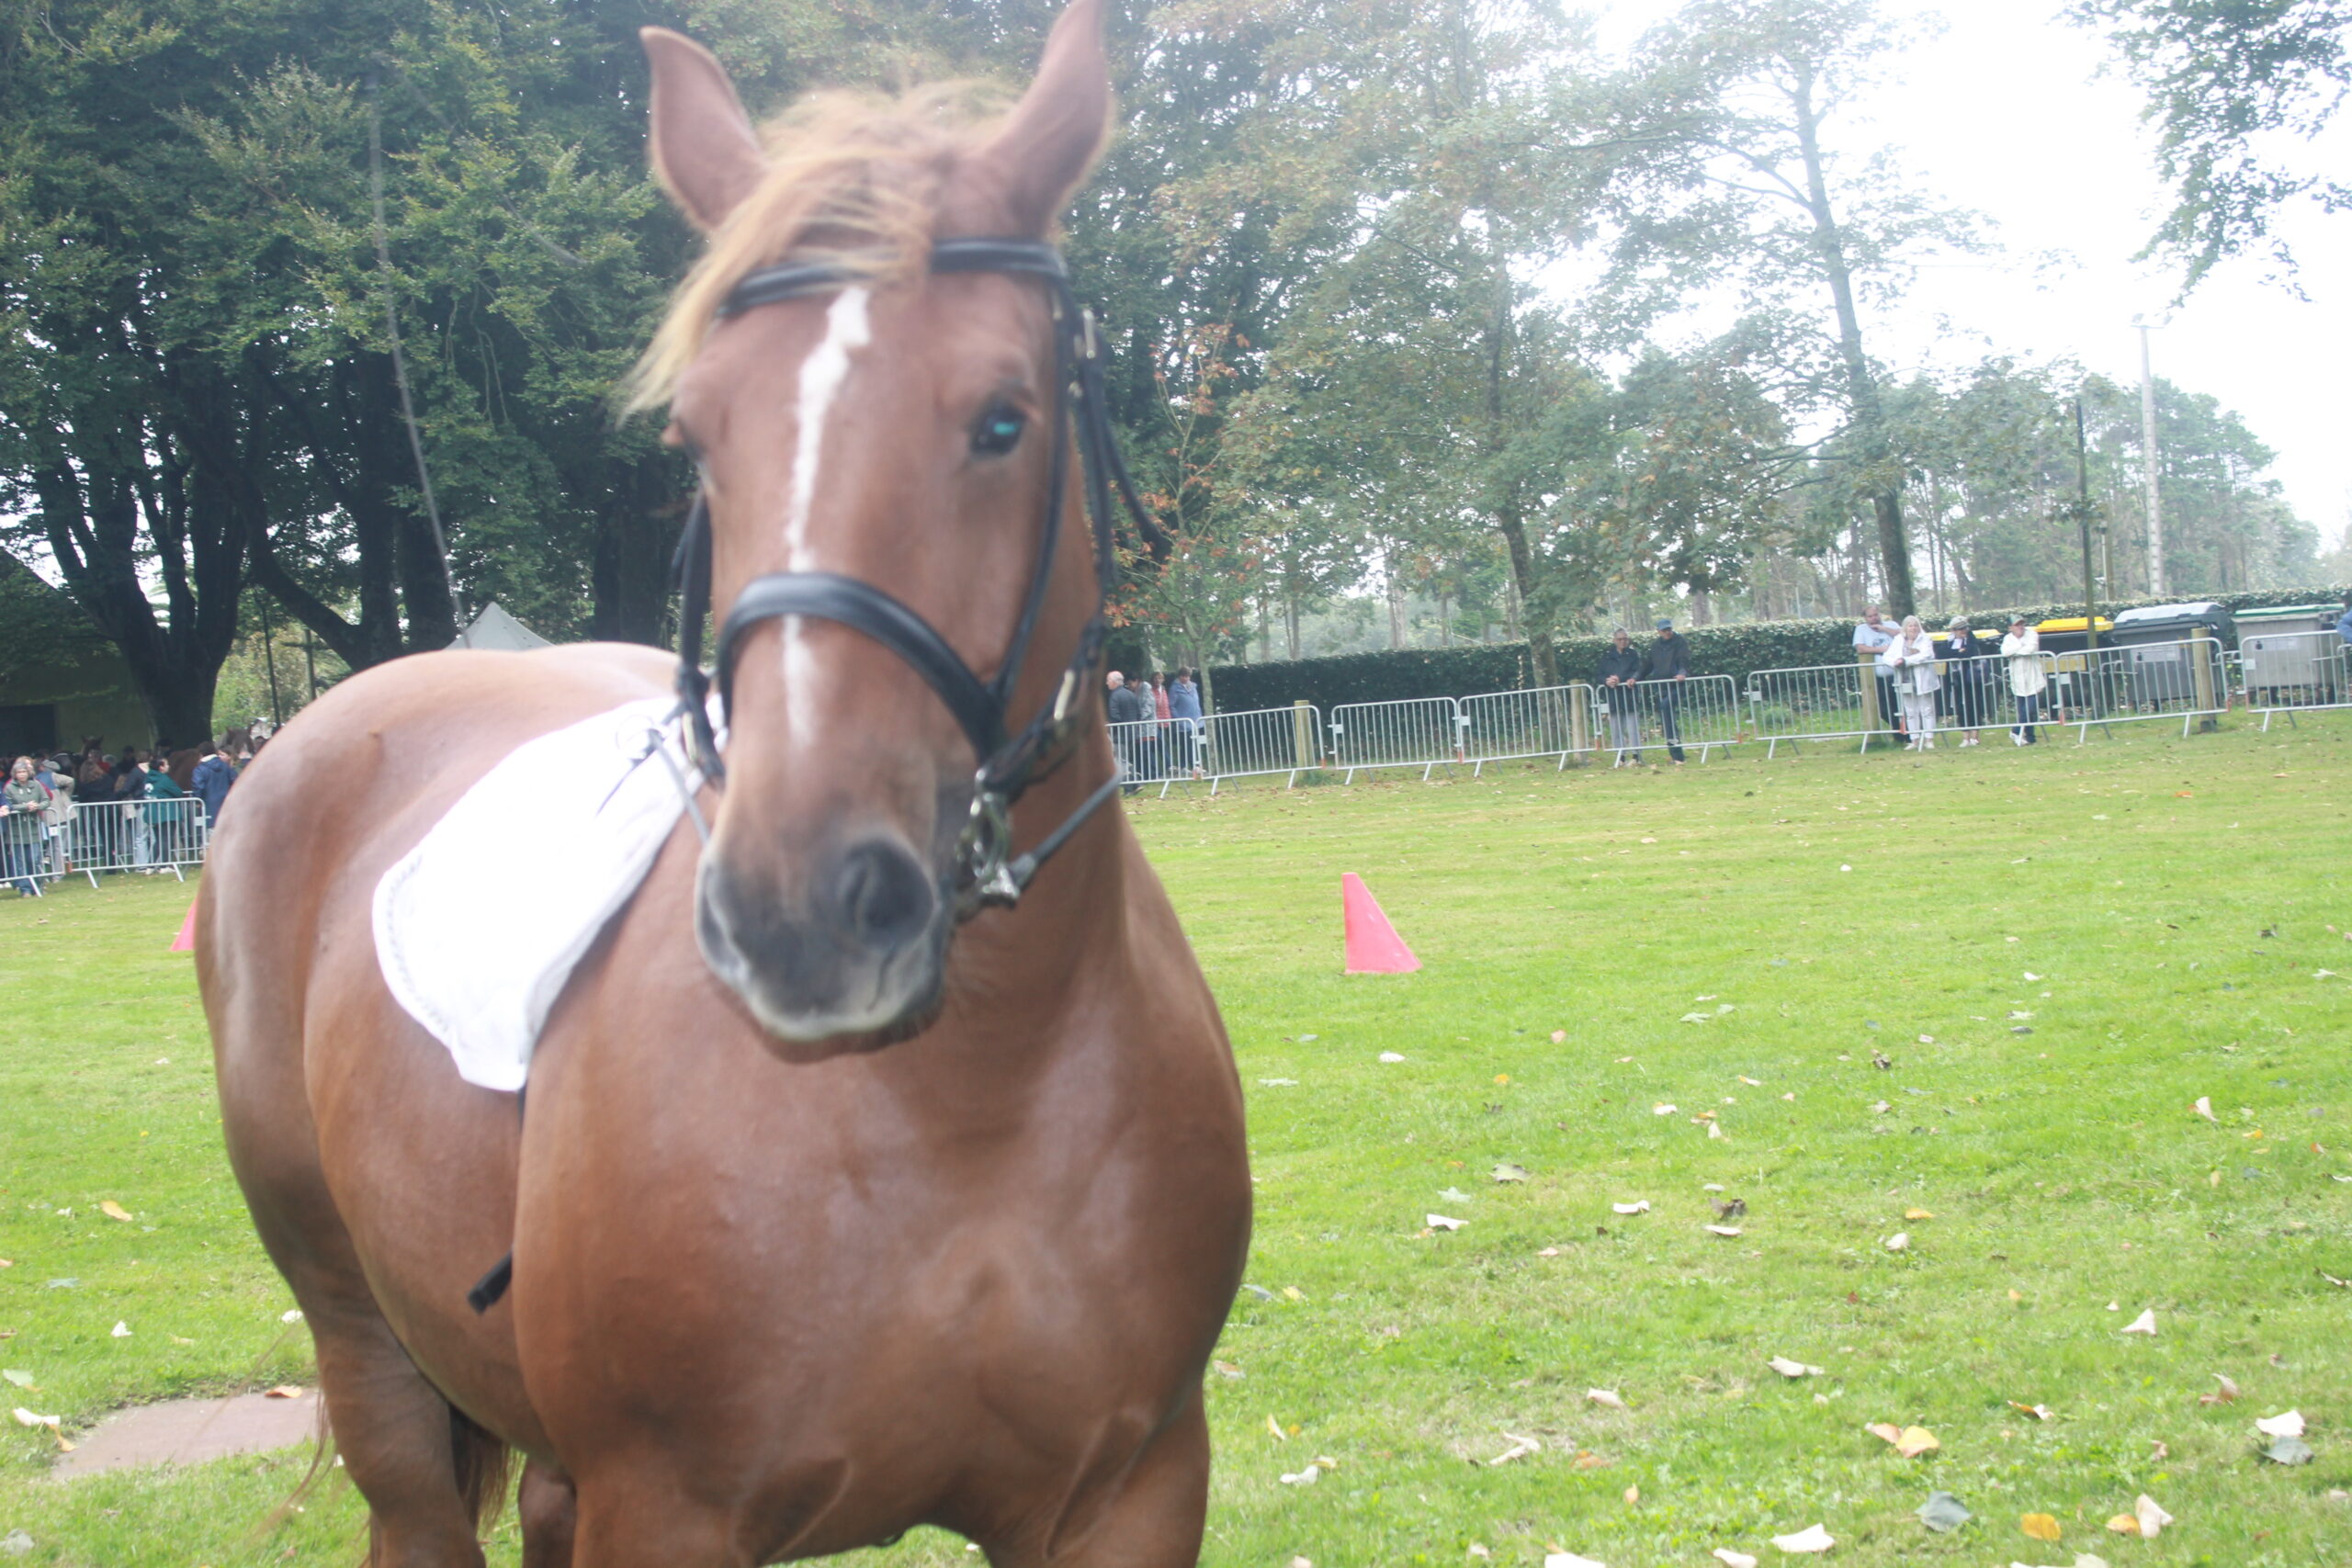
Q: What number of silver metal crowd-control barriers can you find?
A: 11